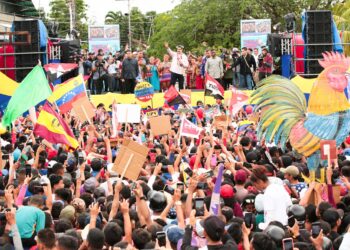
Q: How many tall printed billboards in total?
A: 2